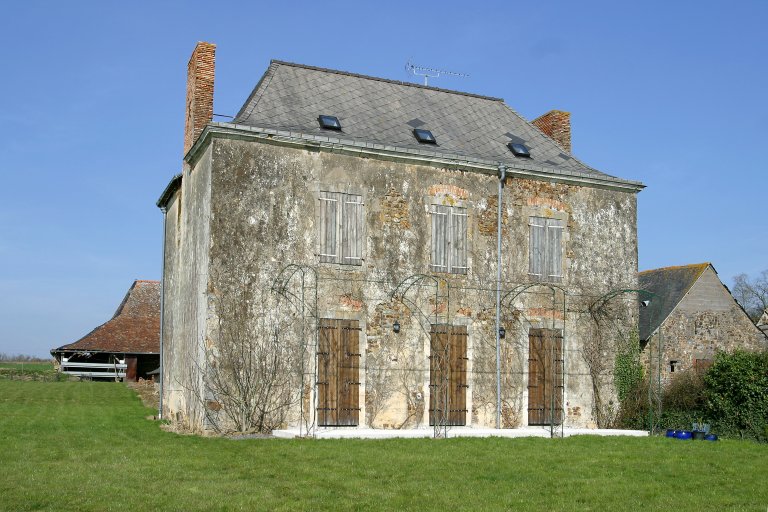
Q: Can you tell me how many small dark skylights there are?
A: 3